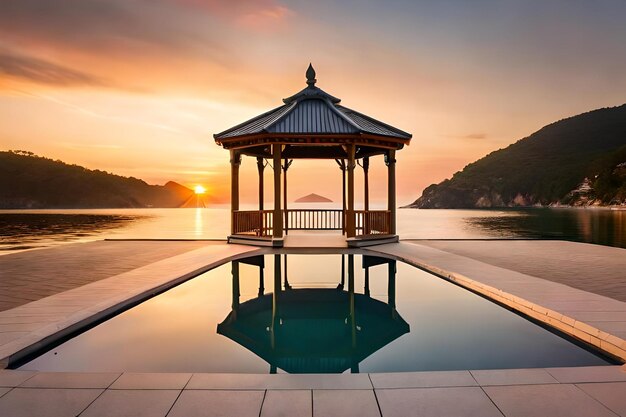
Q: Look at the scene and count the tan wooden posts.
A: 8